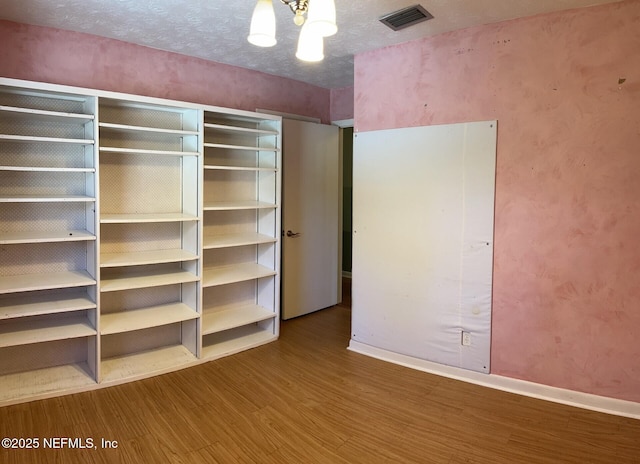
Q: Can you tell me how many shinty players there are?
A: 0